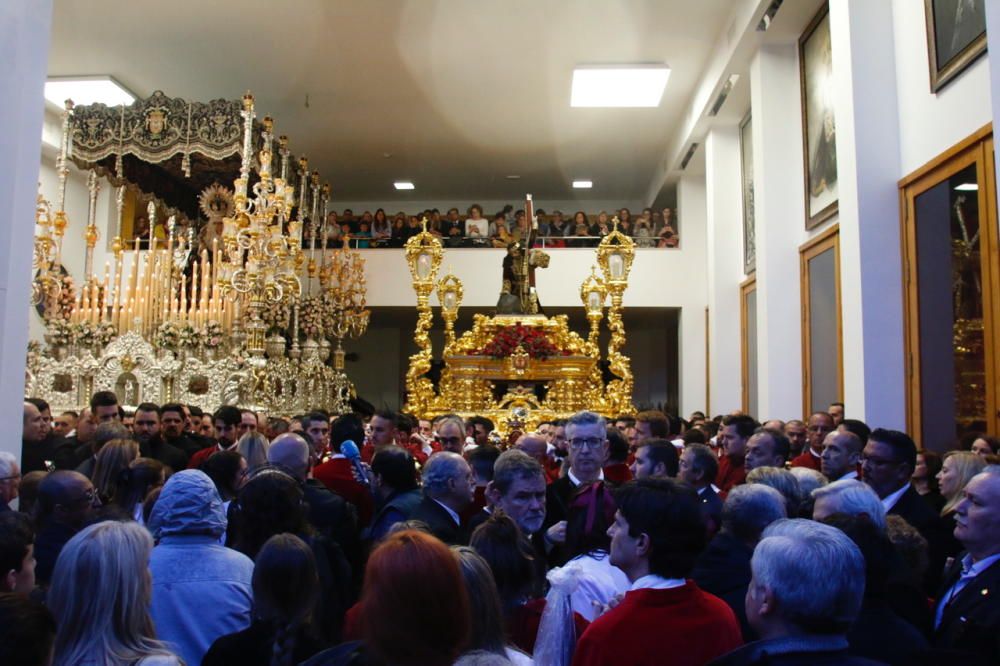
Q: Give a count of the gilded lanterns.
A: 4